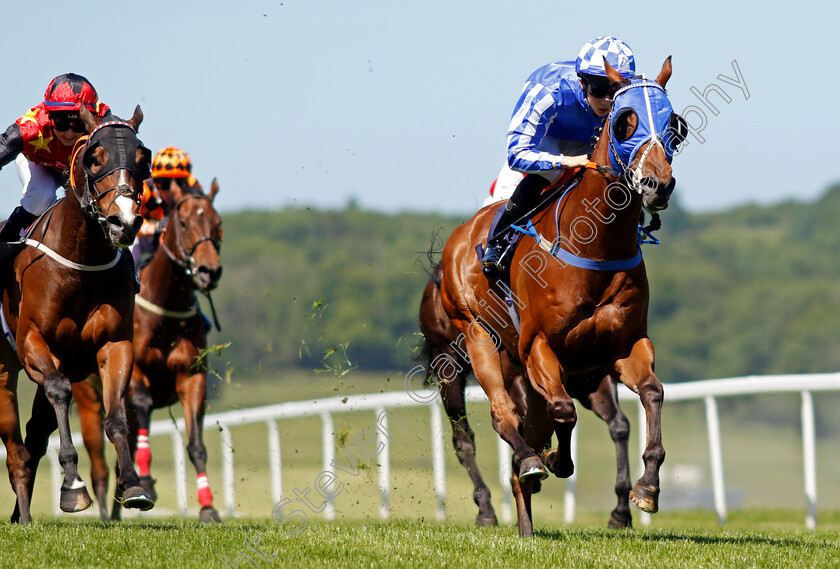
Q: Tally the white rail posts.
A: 12